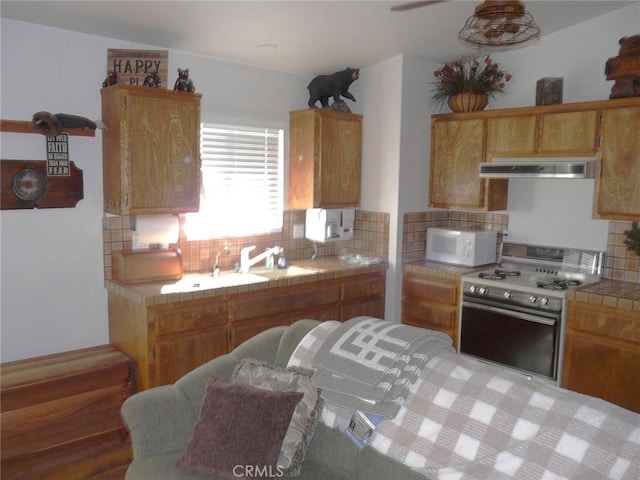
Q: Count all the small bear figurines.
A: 3